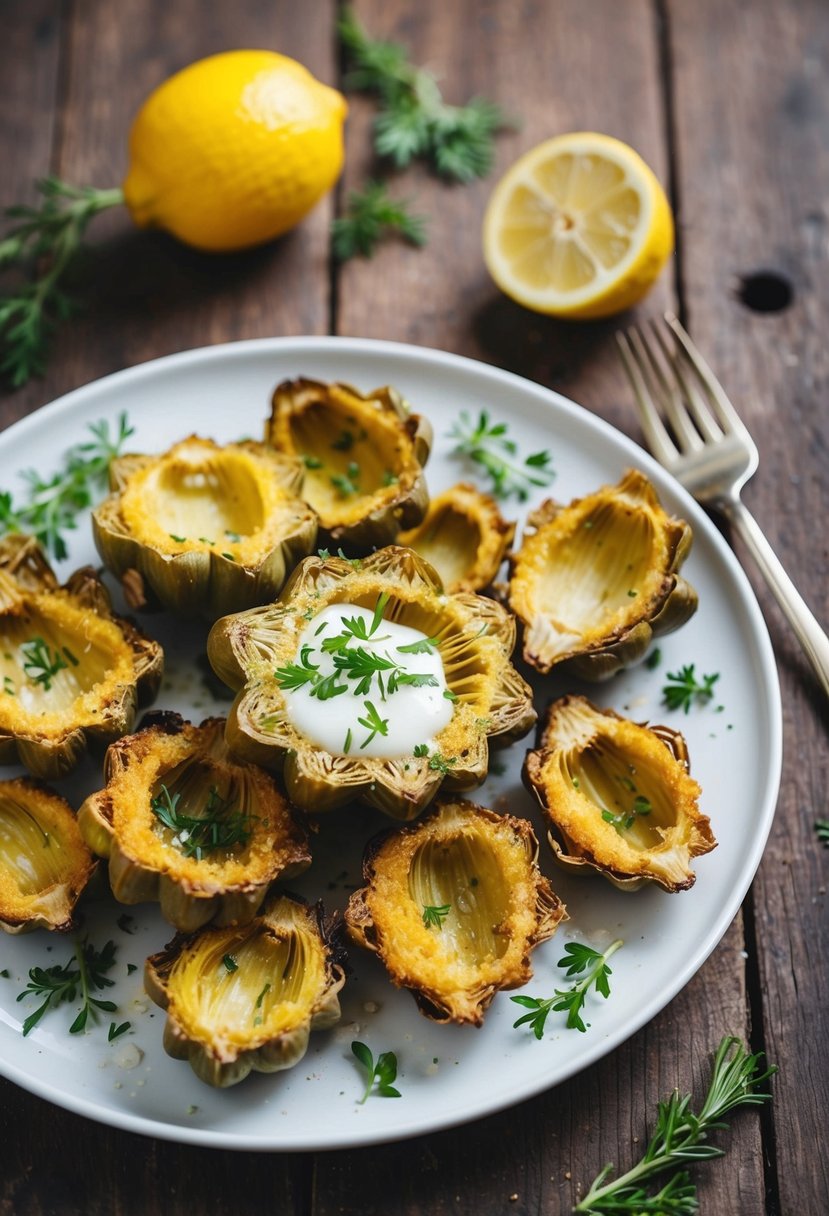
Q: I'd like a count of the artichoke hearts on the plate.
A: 11